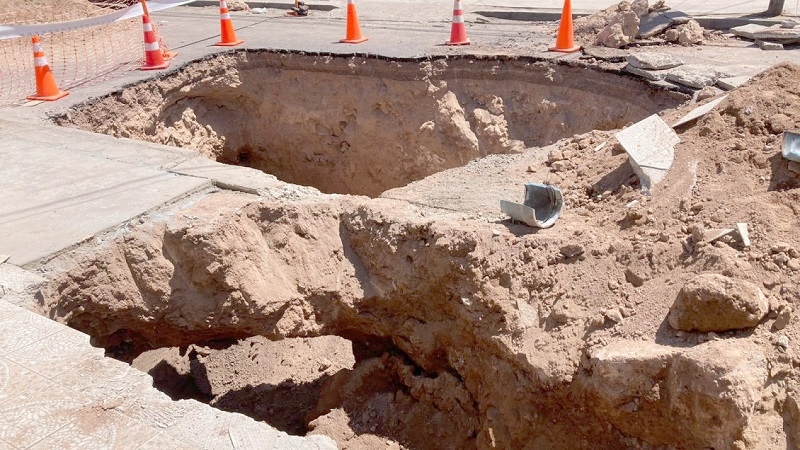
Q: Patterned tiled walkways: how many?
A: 1